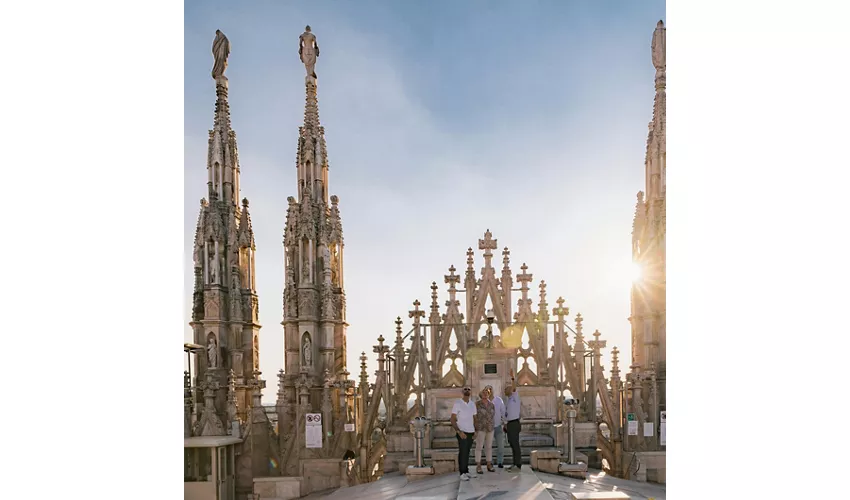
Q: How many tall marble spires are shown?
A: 3